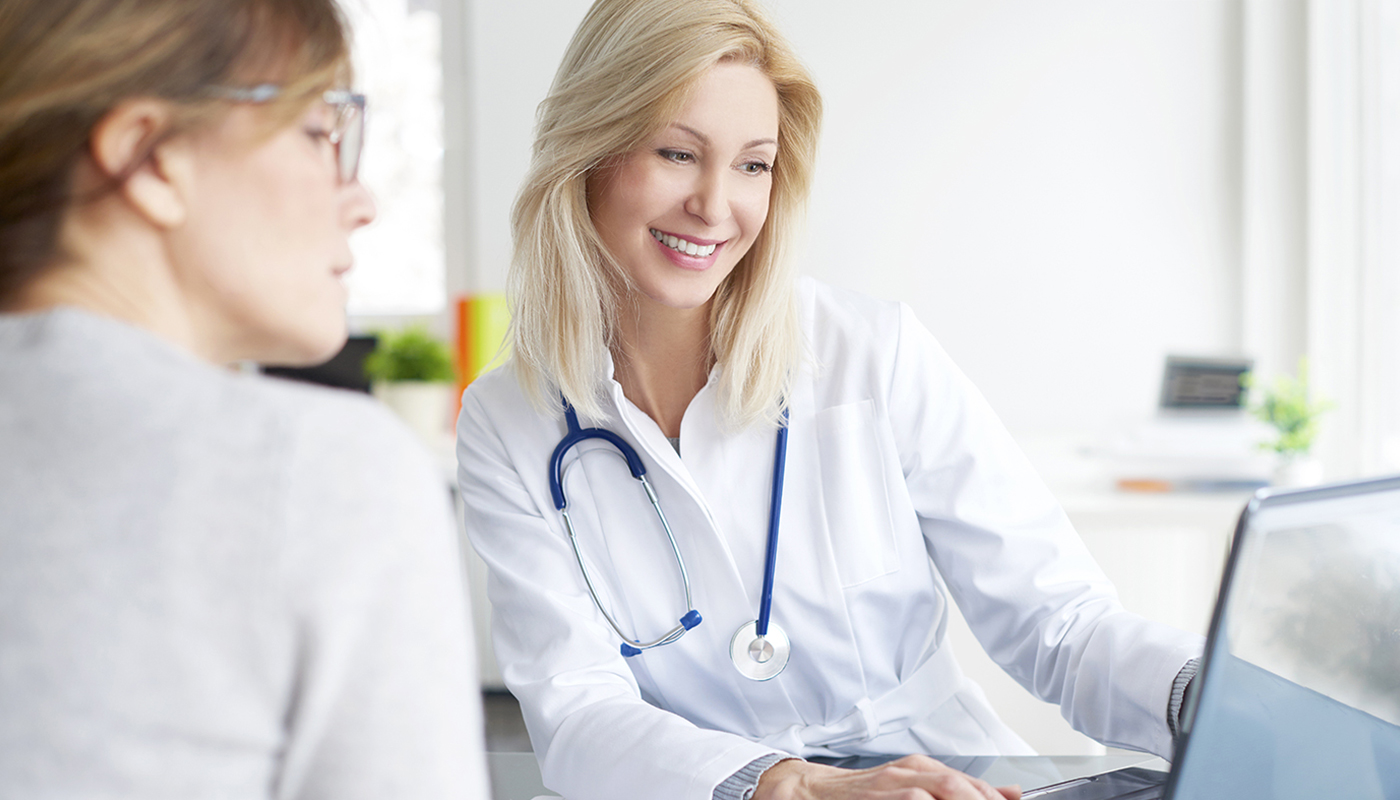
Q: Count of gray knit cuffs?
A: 2